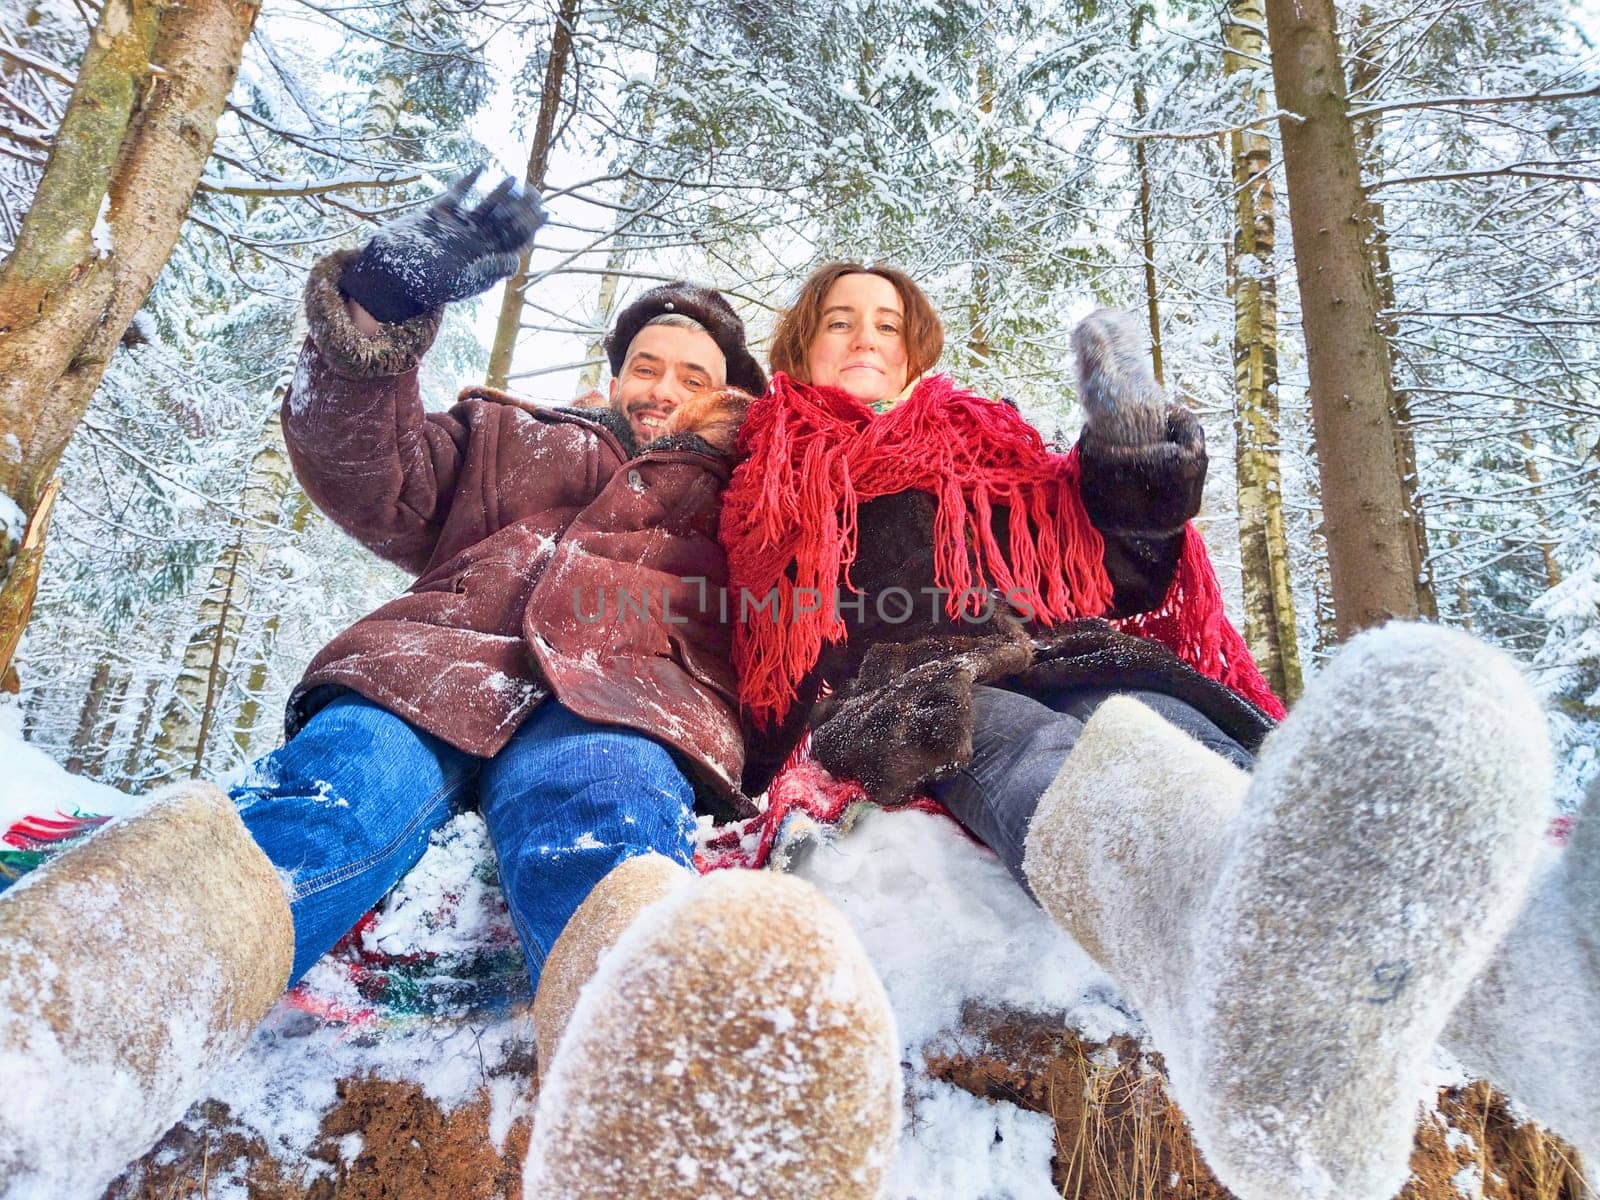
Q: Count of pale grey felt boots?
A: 2